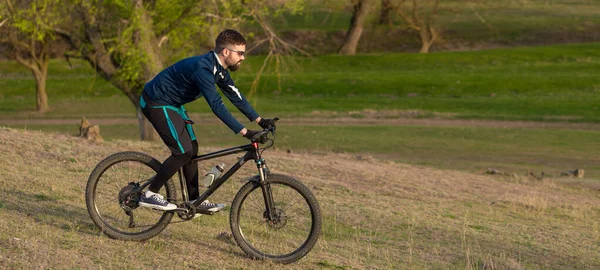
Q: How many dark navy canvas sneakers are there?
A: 2